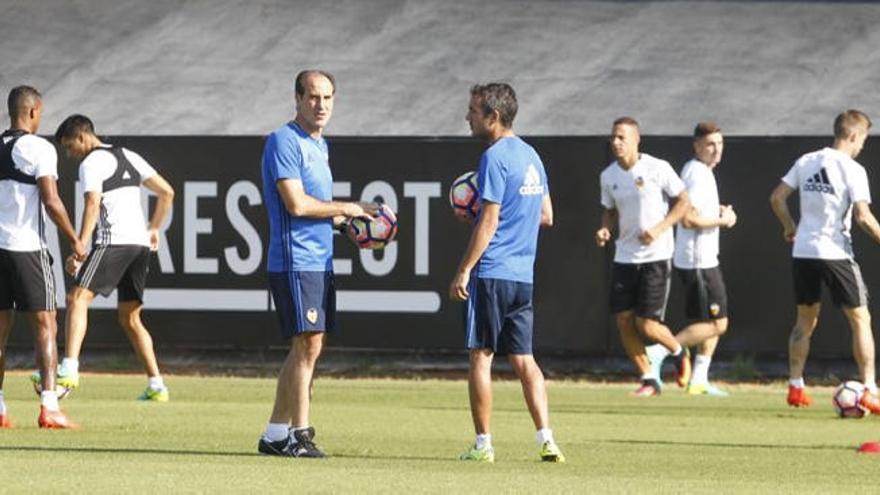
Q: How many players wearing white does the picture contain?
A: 5